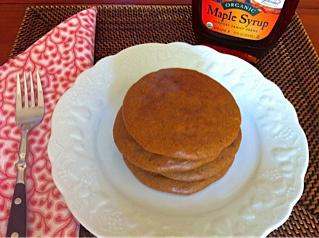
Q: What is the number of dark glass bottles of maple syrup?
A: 1